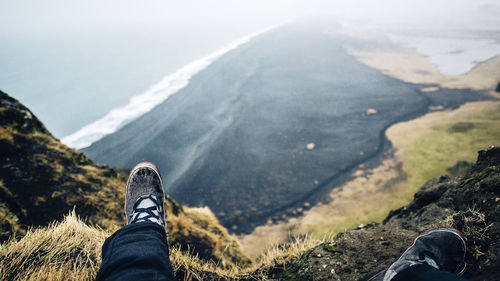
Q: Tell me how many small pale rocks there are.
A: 2